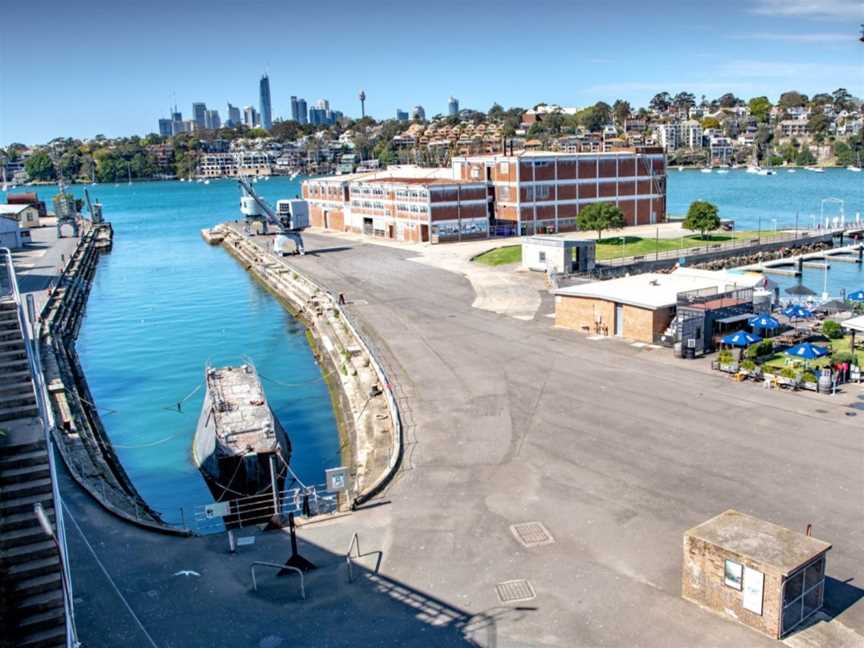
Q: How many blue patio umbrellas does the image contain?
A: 5